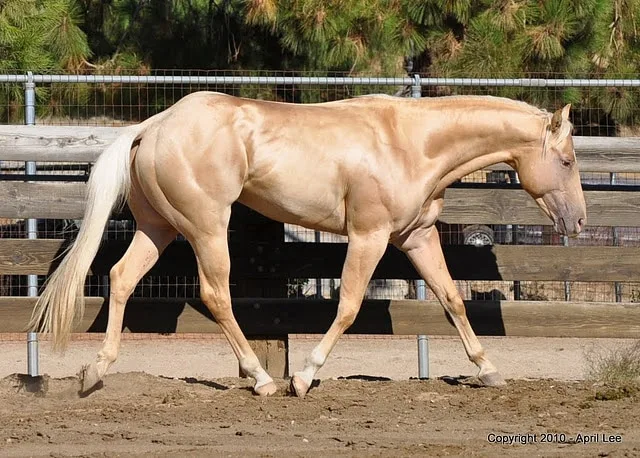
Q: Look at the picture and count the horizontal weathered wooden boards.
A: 4